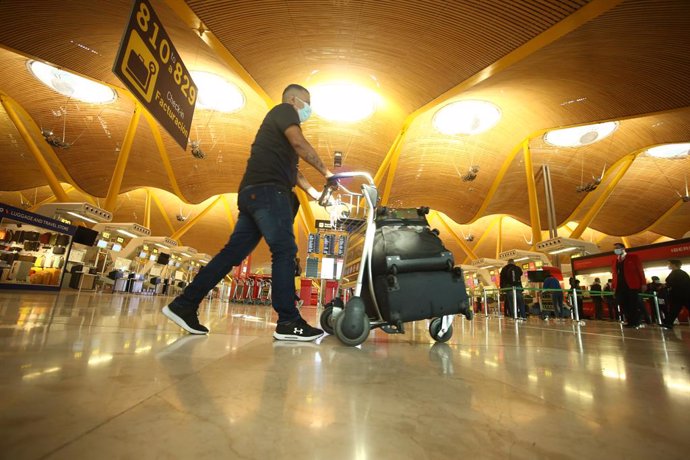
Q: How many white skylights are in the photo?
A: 6